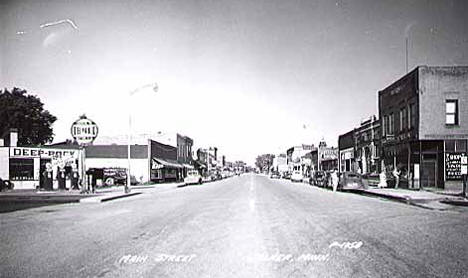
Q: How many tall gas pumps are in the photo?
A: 3